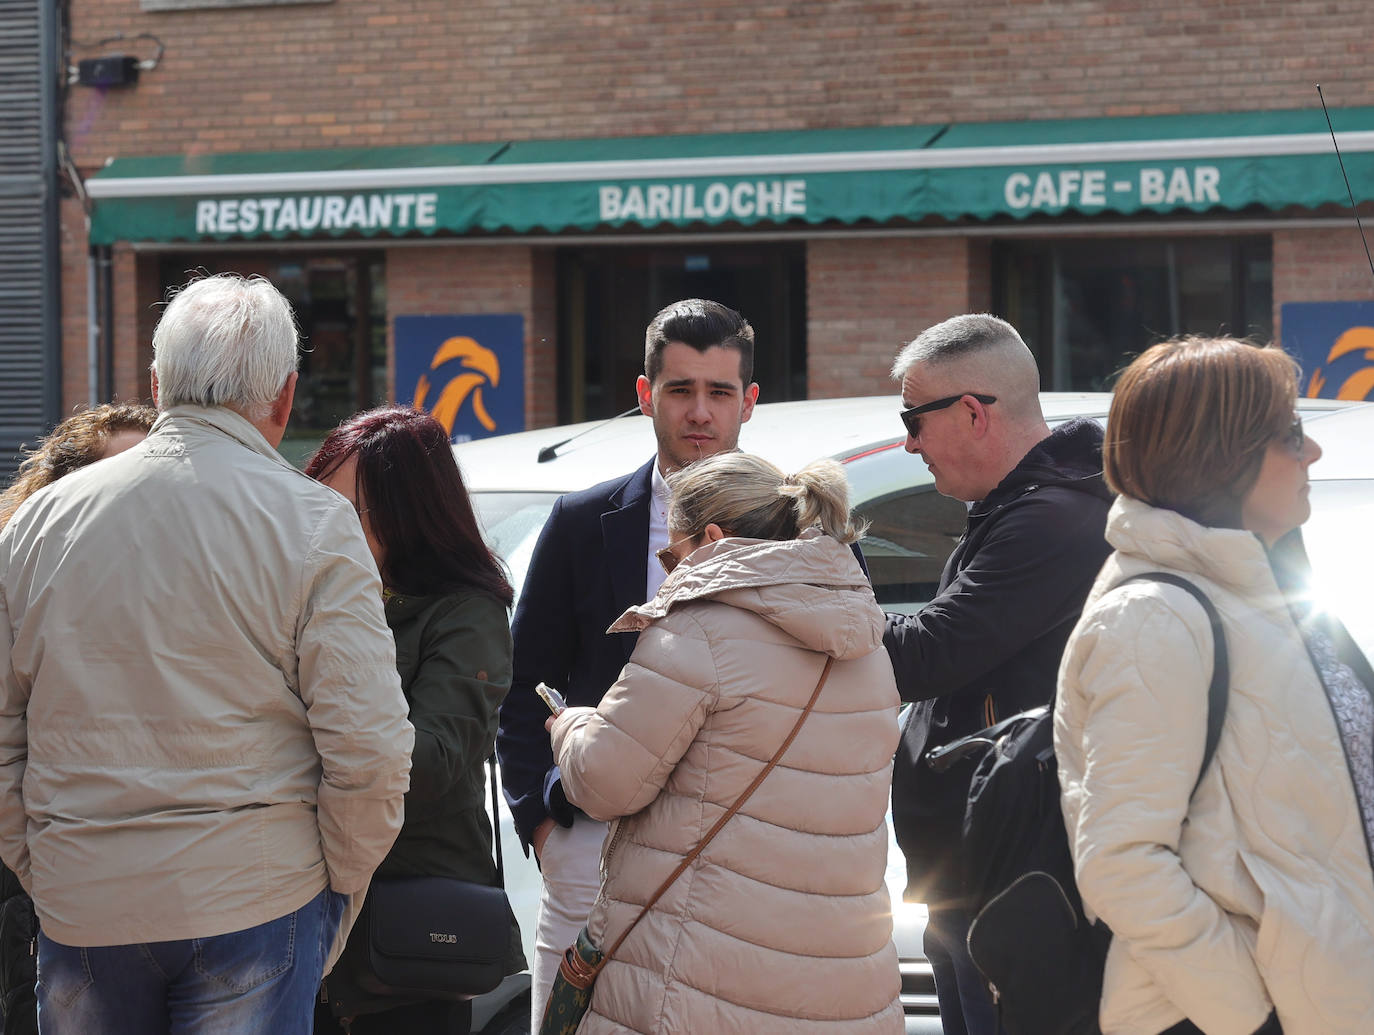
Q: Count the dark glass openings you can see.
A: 3